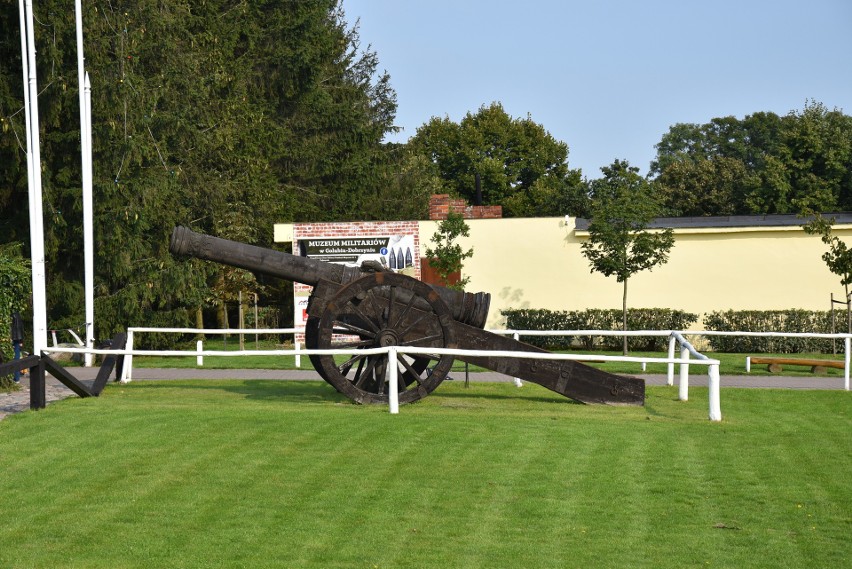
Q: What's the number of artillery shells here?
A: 3